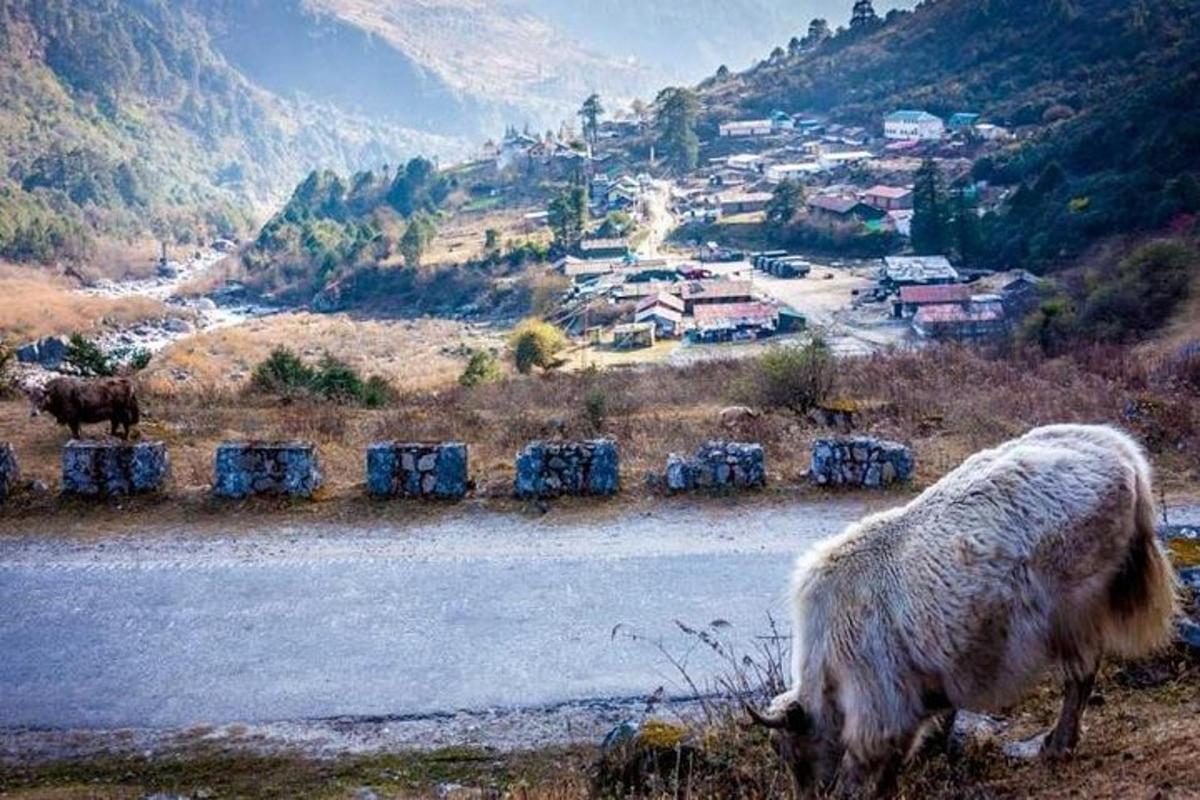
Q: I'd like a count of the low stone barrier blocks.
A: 7